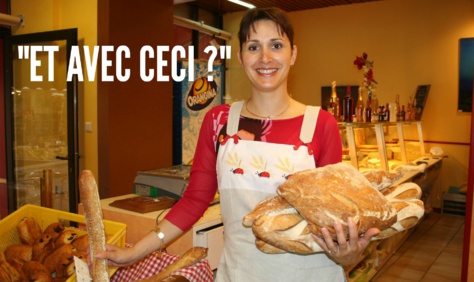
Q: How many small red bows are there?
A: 2